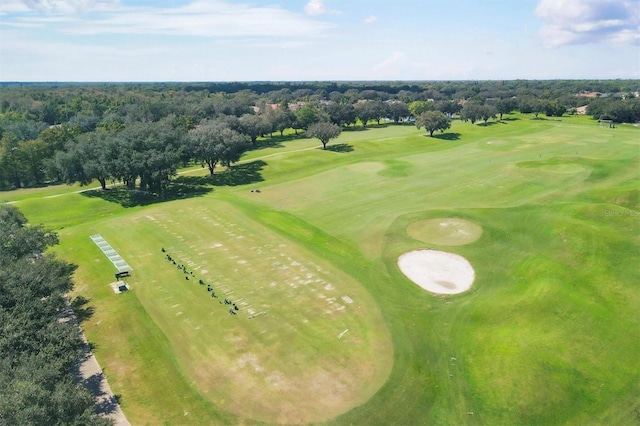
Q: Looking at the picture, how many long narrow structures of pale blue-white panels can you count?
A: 1